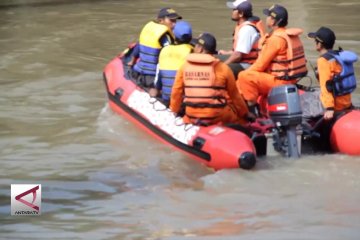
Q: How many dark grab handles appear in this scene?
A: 2